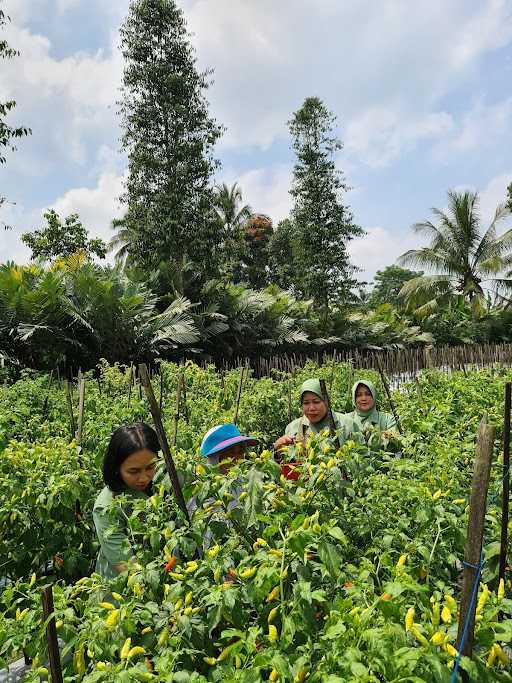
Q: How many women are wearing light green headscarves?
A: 2